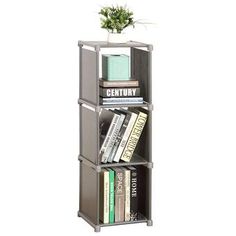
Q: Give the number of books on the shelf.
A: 13